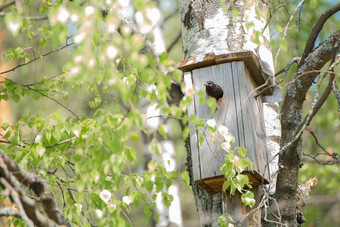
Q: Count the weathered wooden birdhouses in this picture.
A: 1